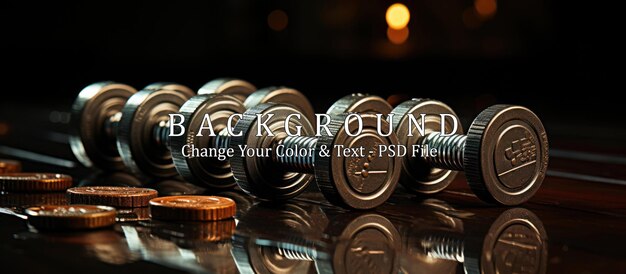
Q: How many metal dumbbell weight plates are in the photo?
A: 11